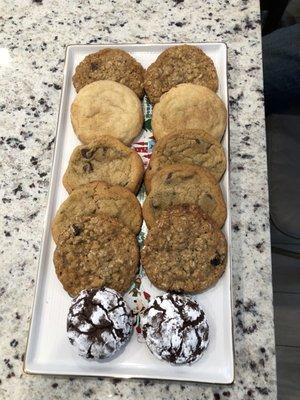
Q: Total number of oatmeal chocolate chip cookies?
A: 4